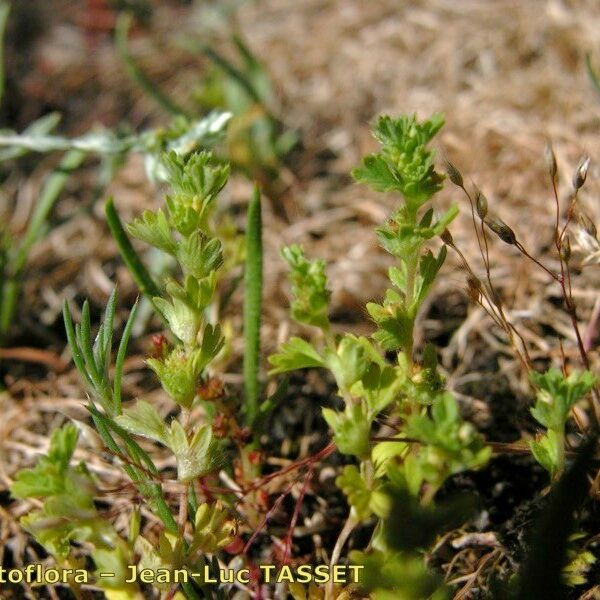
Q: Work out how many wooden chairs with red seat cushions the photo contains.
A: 0